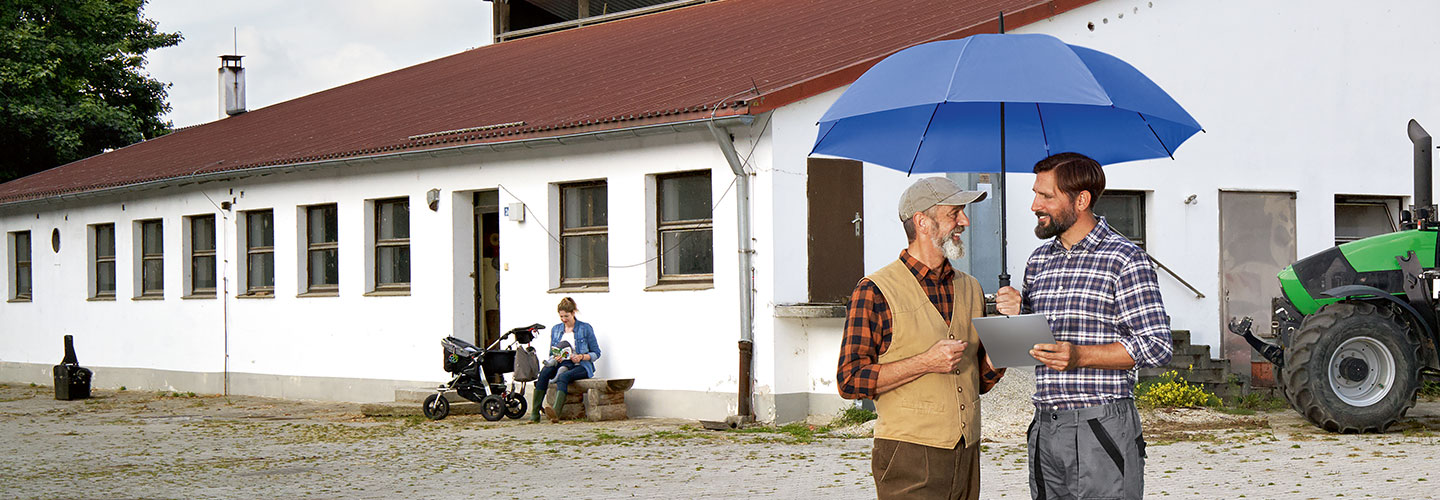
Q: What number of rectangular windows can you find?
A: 11